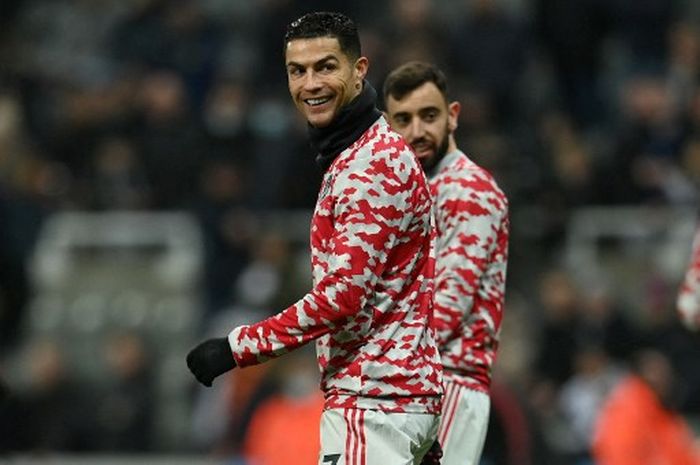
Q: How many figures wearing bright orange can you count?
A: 2